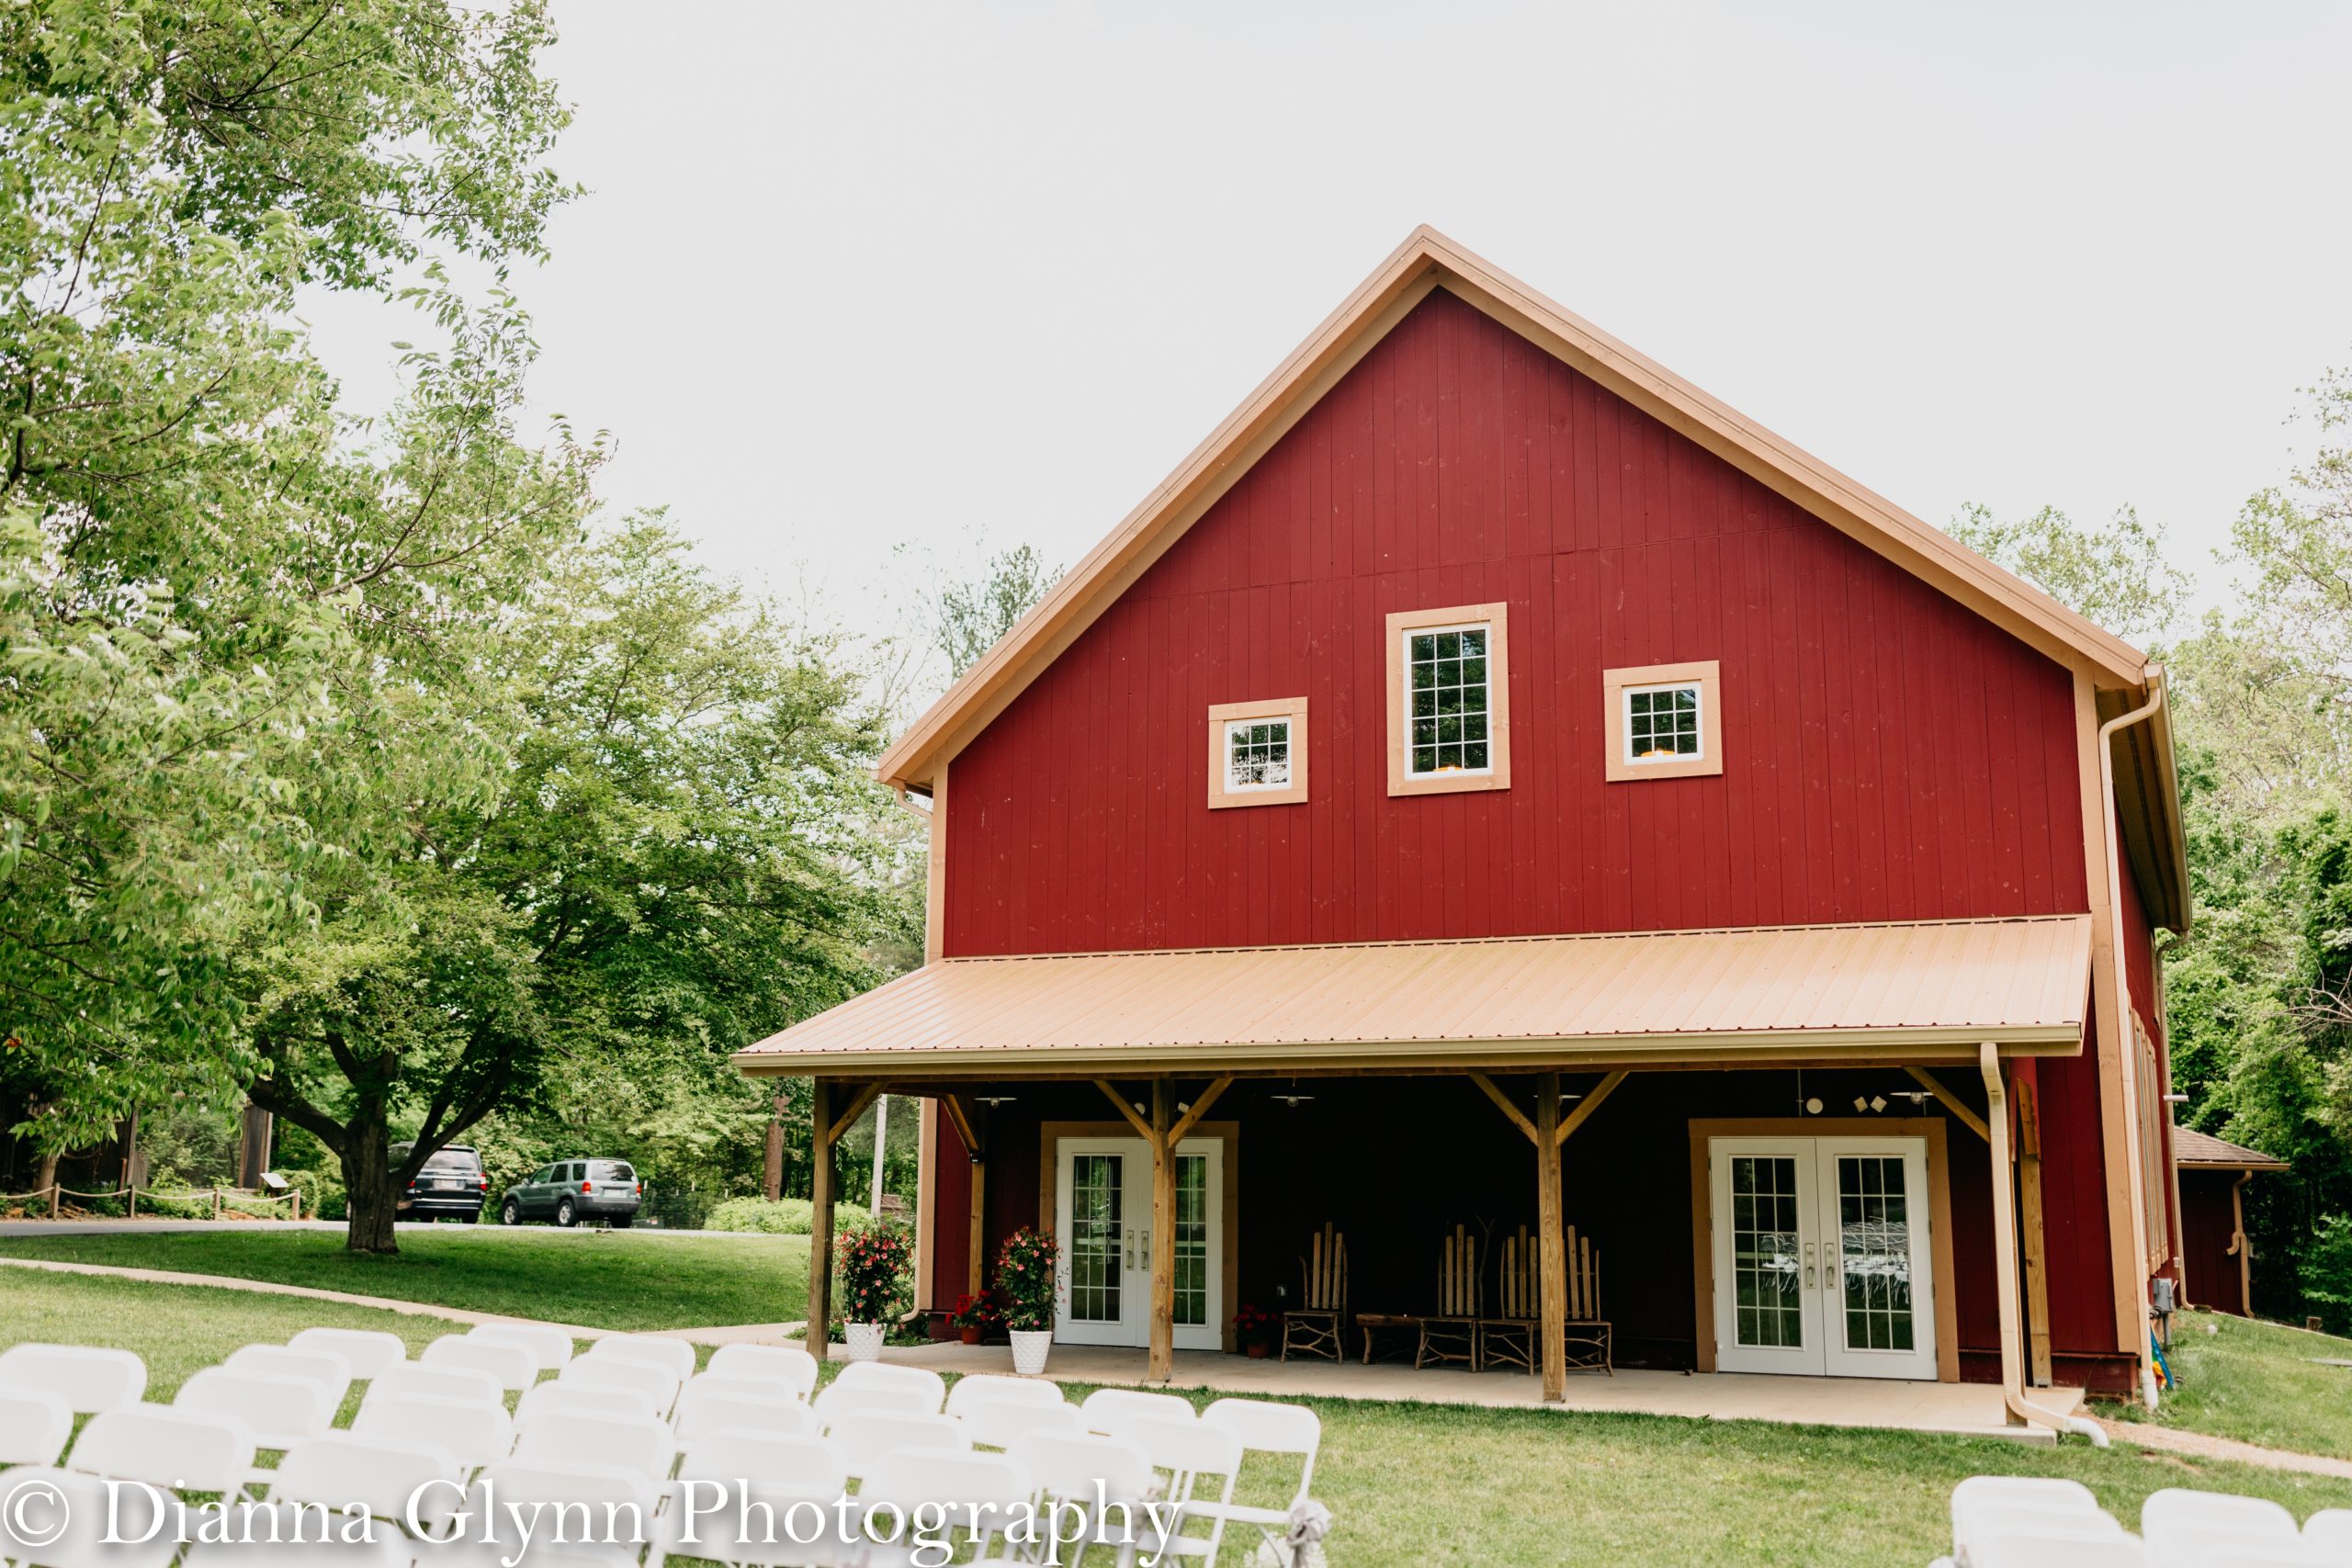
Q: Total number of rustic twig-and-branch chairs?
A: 4